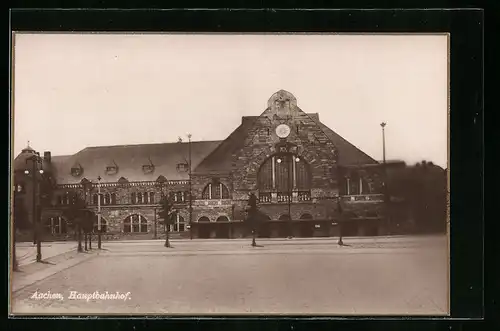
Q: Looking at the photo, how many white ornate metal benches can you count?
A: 0